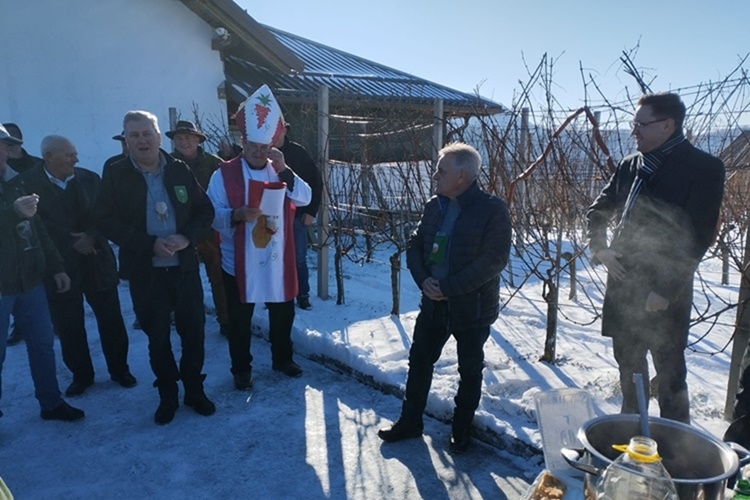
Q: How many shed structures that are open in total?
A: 1